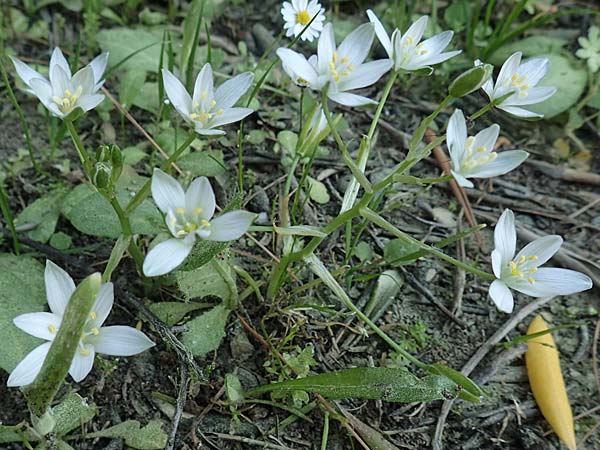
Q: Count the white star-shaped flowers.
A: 9